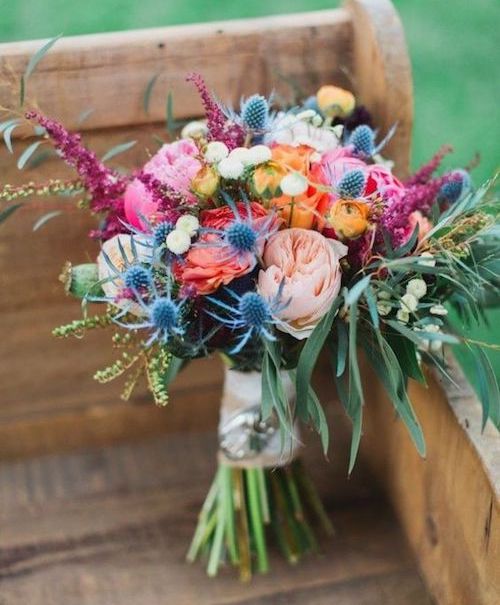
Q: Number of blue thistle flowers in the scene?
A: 9